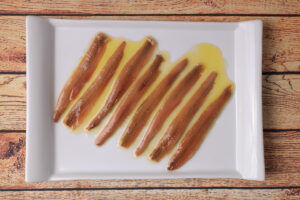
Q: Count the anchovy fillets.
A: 8